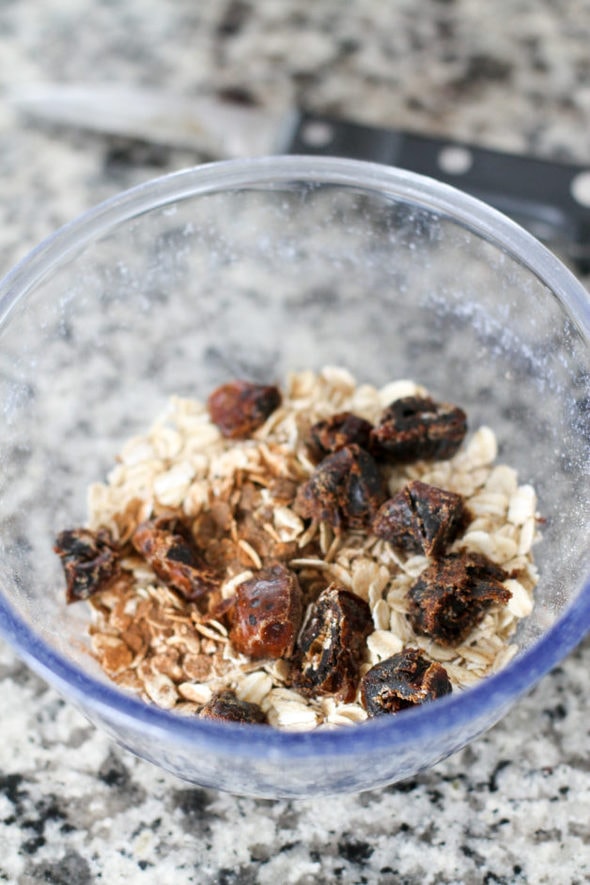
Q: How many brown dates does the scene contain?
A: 12